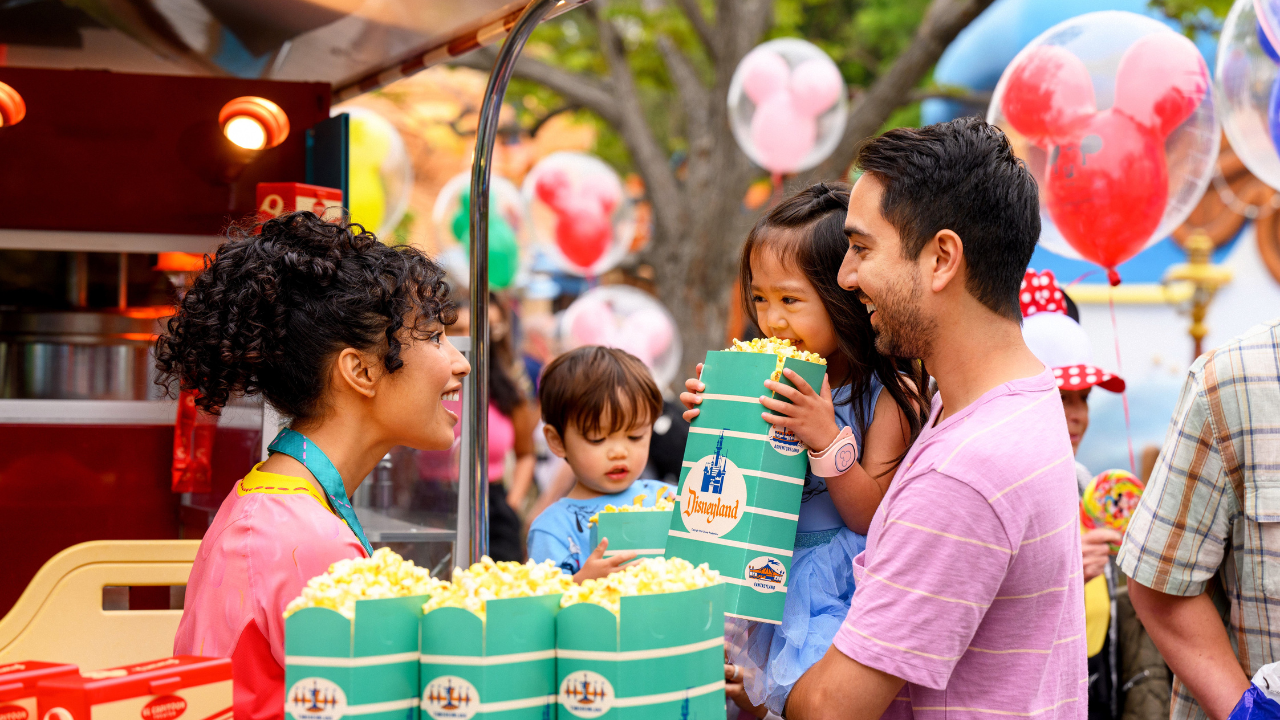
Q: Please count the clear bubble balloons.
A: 7